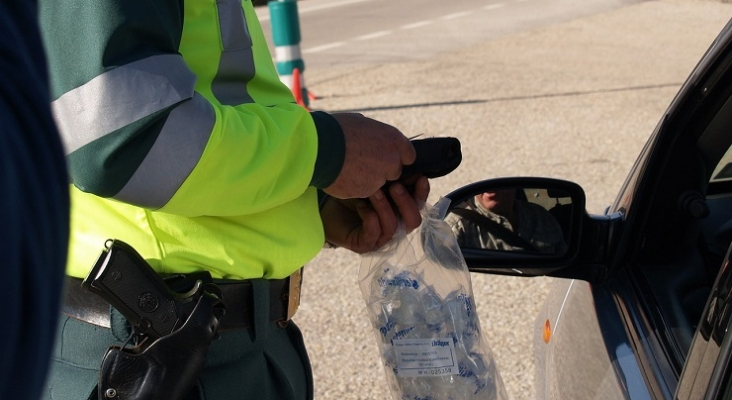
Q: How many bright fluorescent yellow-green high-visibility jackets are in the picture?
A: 1